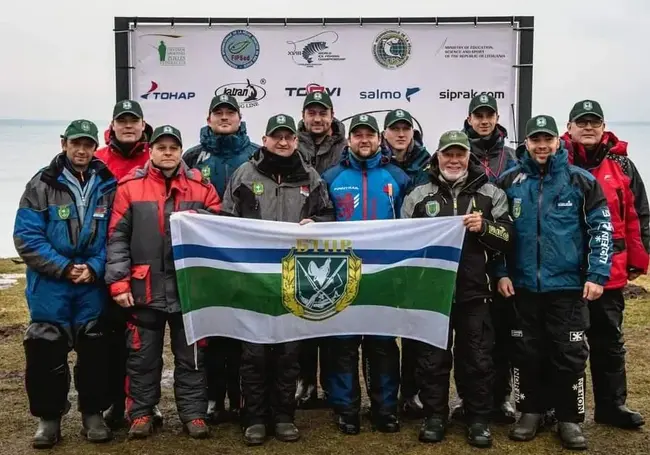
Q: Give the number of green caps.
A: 12